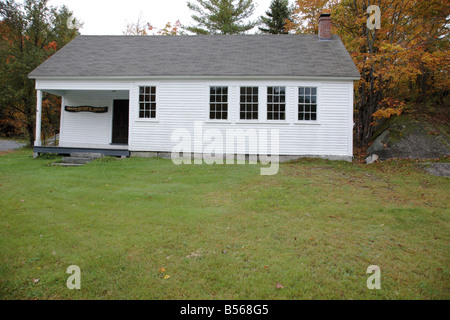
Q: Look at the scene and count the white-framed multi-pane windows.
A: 5